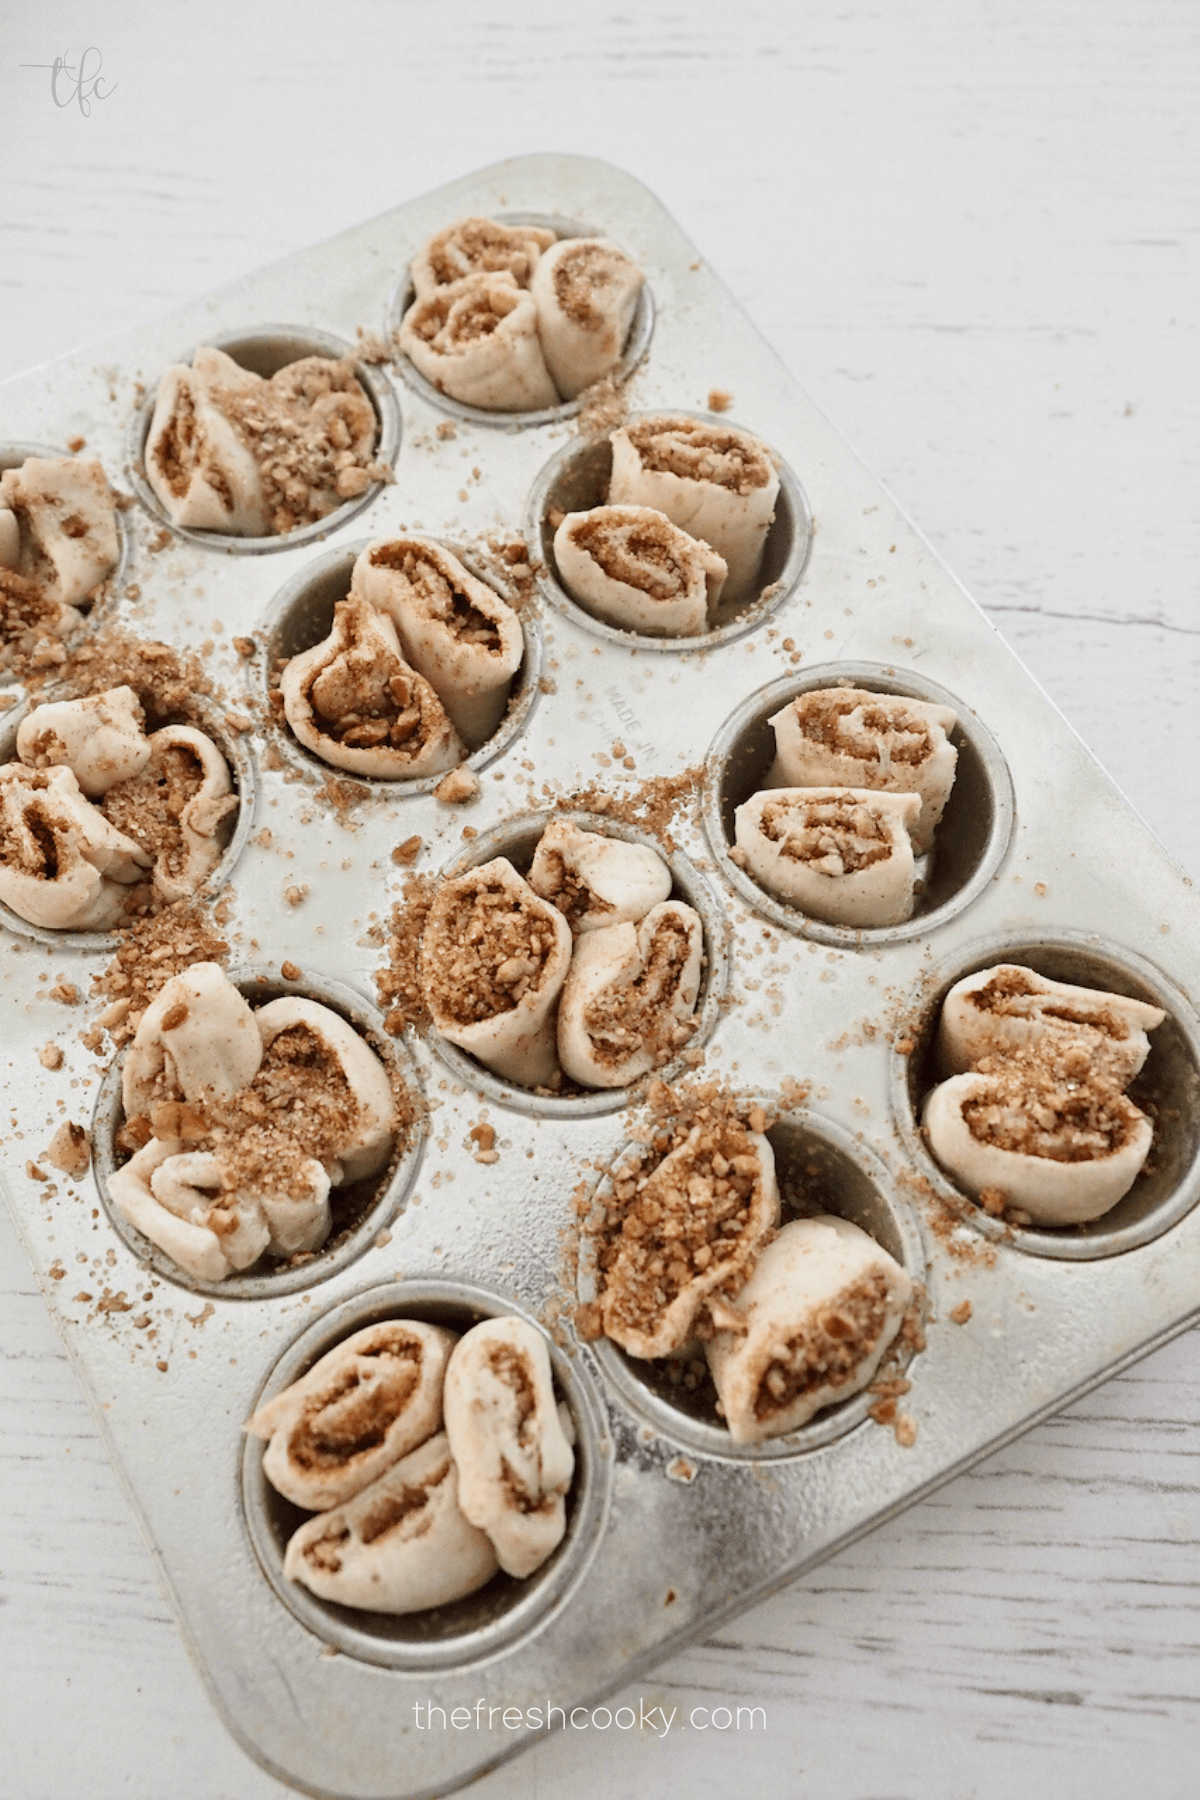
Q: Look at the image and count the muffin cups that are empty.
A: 0